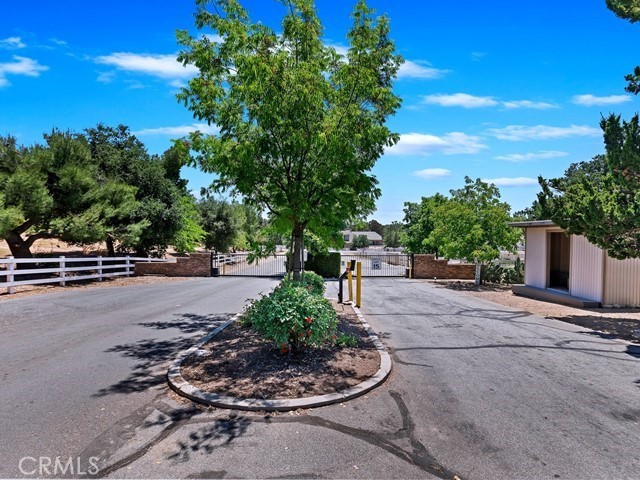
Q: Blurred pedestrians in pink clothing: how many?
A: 0